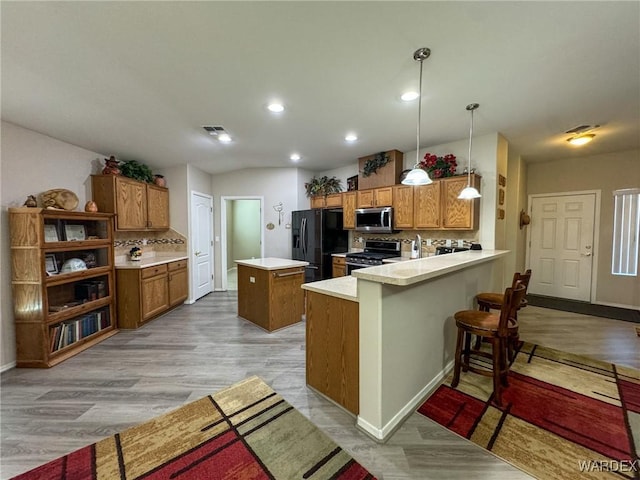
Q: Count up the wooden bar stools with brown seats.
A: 2